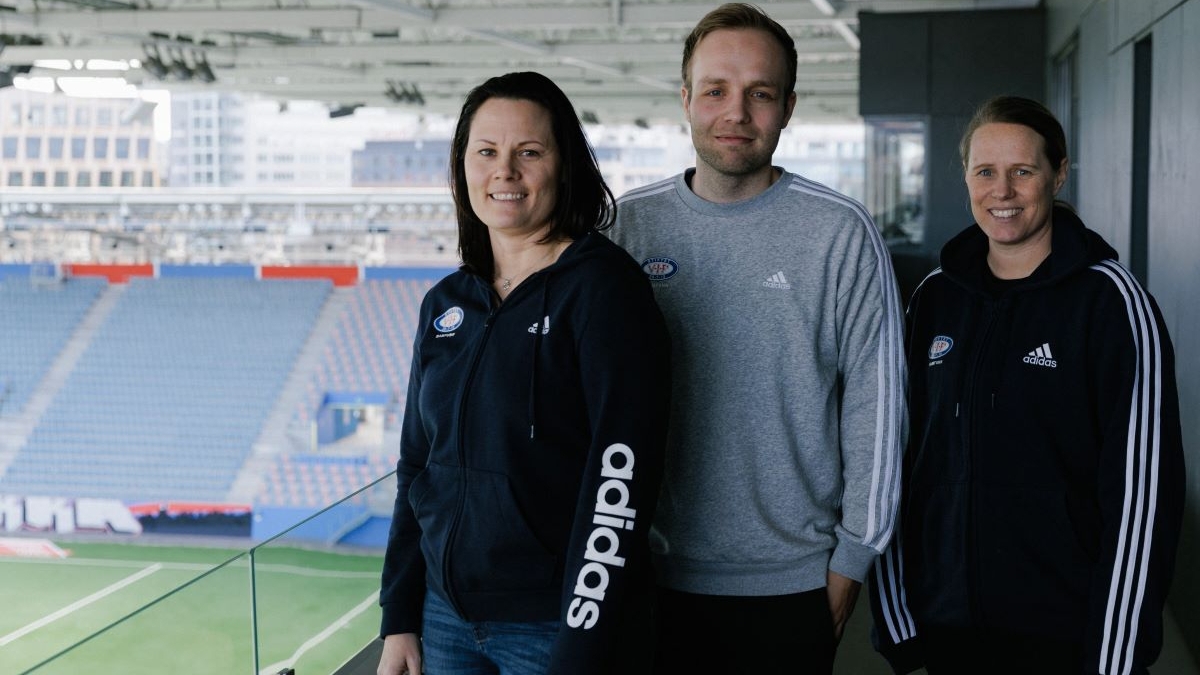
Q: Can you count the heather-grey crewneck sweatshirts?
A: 1